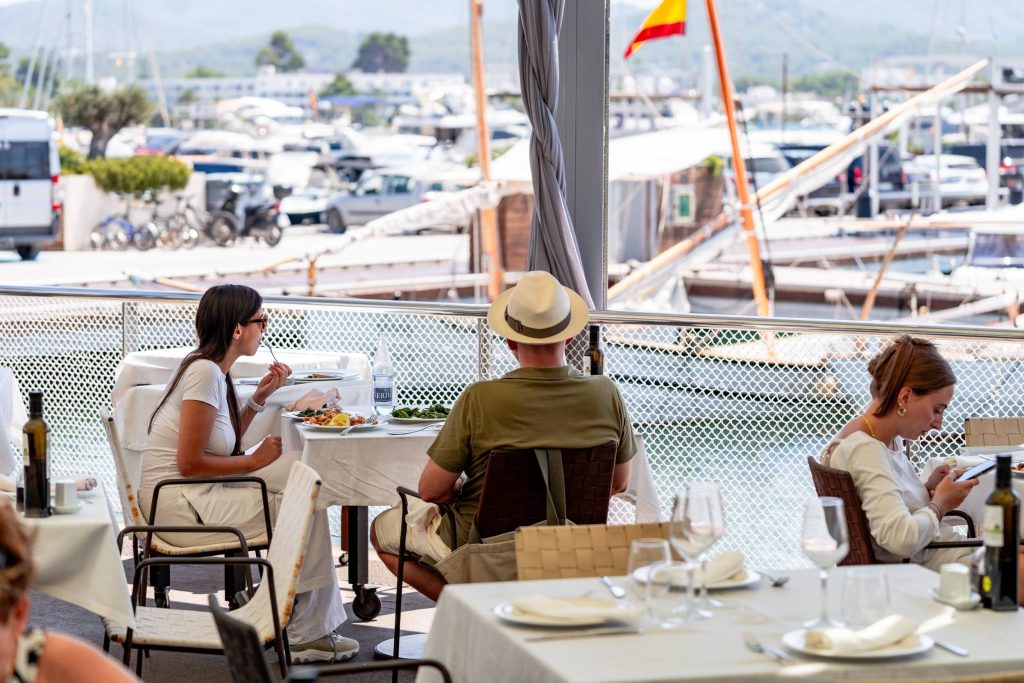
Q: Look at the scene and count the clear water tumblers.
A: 3